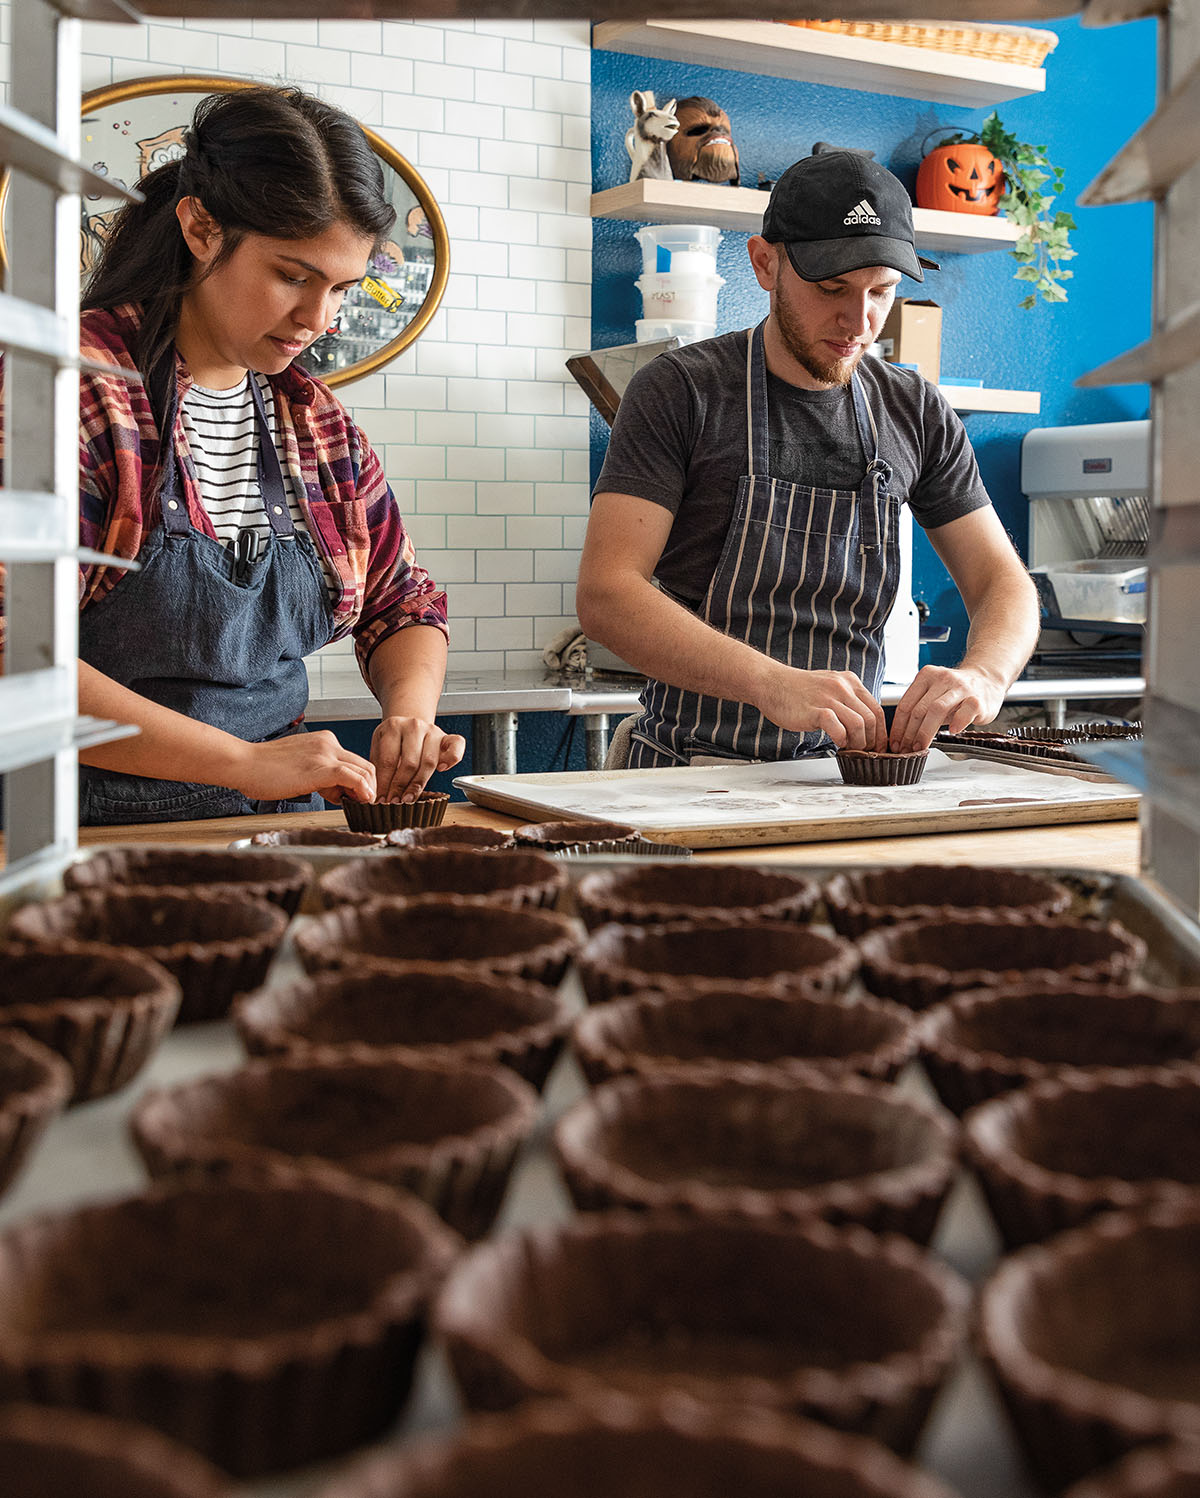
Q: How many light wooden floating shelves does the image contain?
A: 3